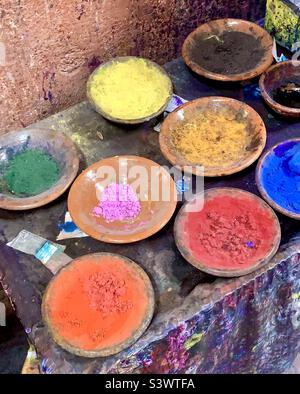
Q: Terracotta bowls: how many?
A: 9